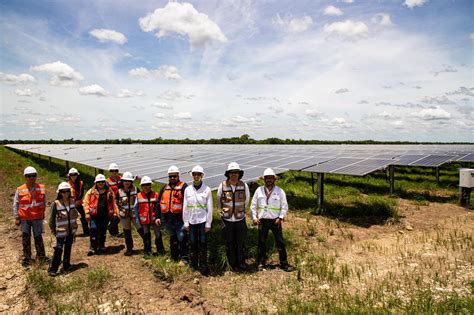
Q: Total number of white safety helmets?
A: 11